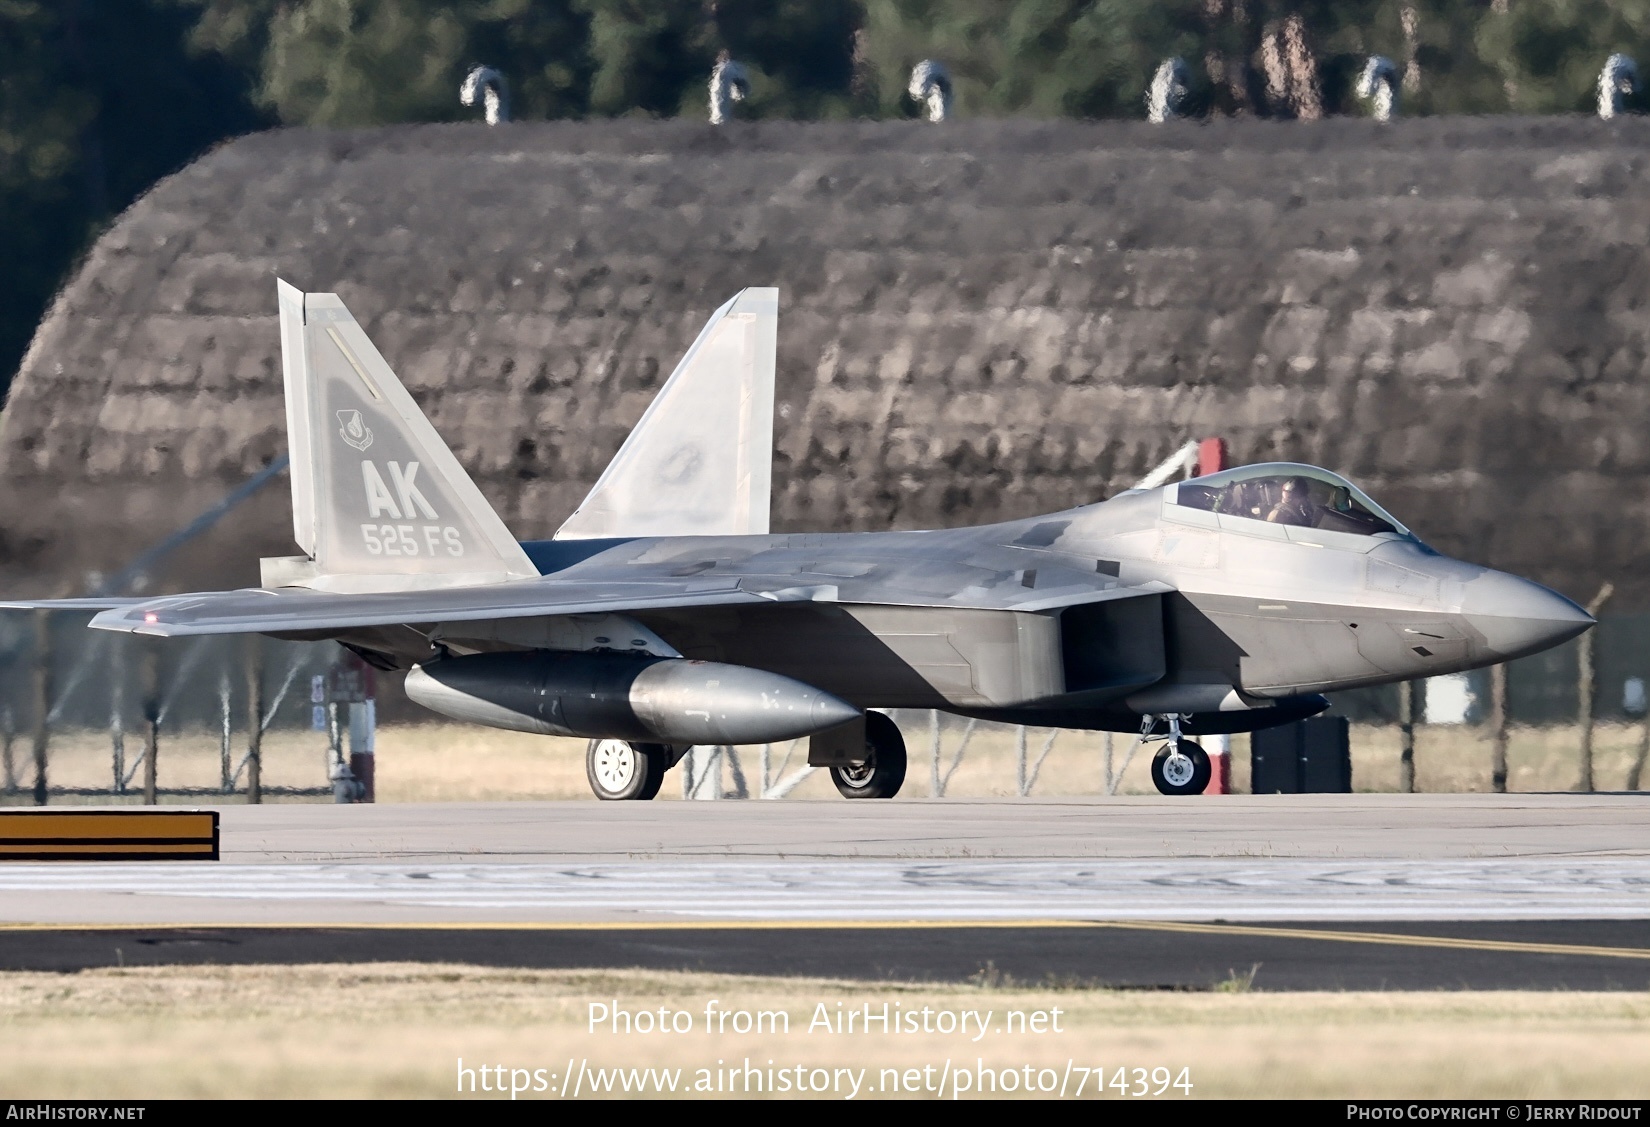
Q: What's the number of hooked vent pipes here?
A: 6